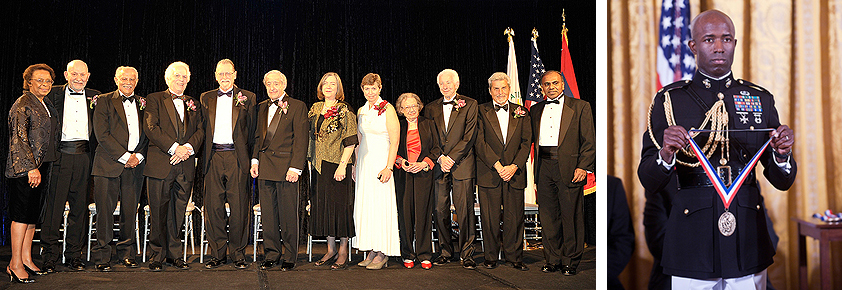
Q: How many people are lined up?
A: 12